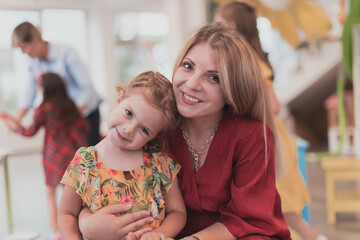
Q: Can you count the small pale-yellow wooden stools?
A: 1